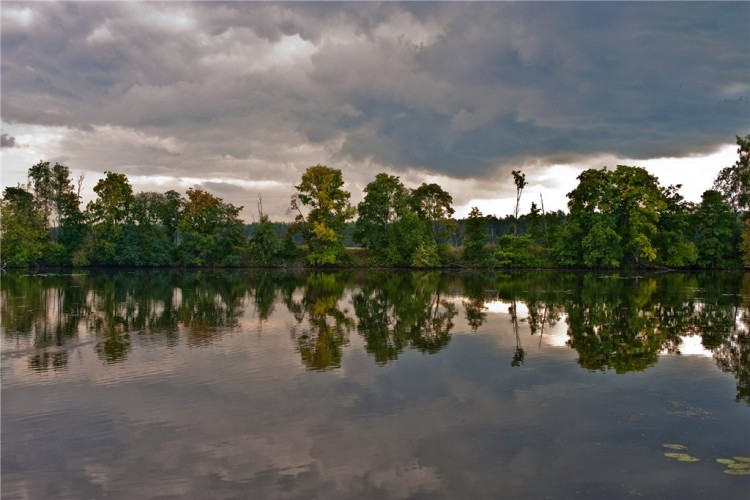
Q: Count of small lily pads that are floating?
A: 7